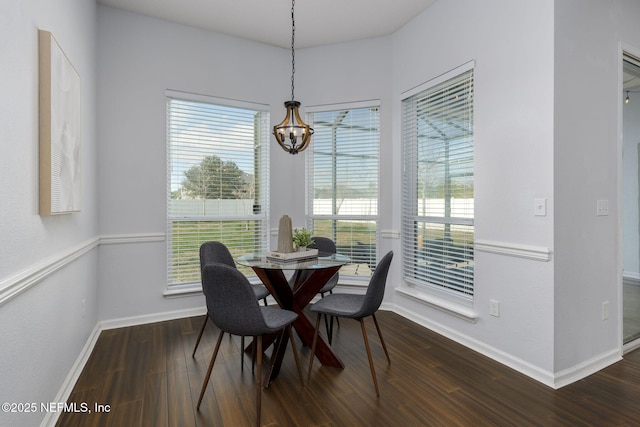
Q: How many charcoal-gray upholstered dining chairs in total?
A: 4